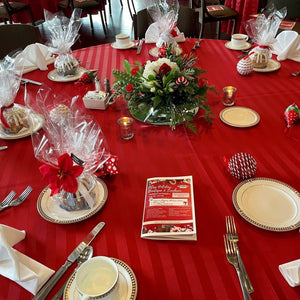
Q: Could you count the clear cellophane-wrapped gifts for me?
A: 5